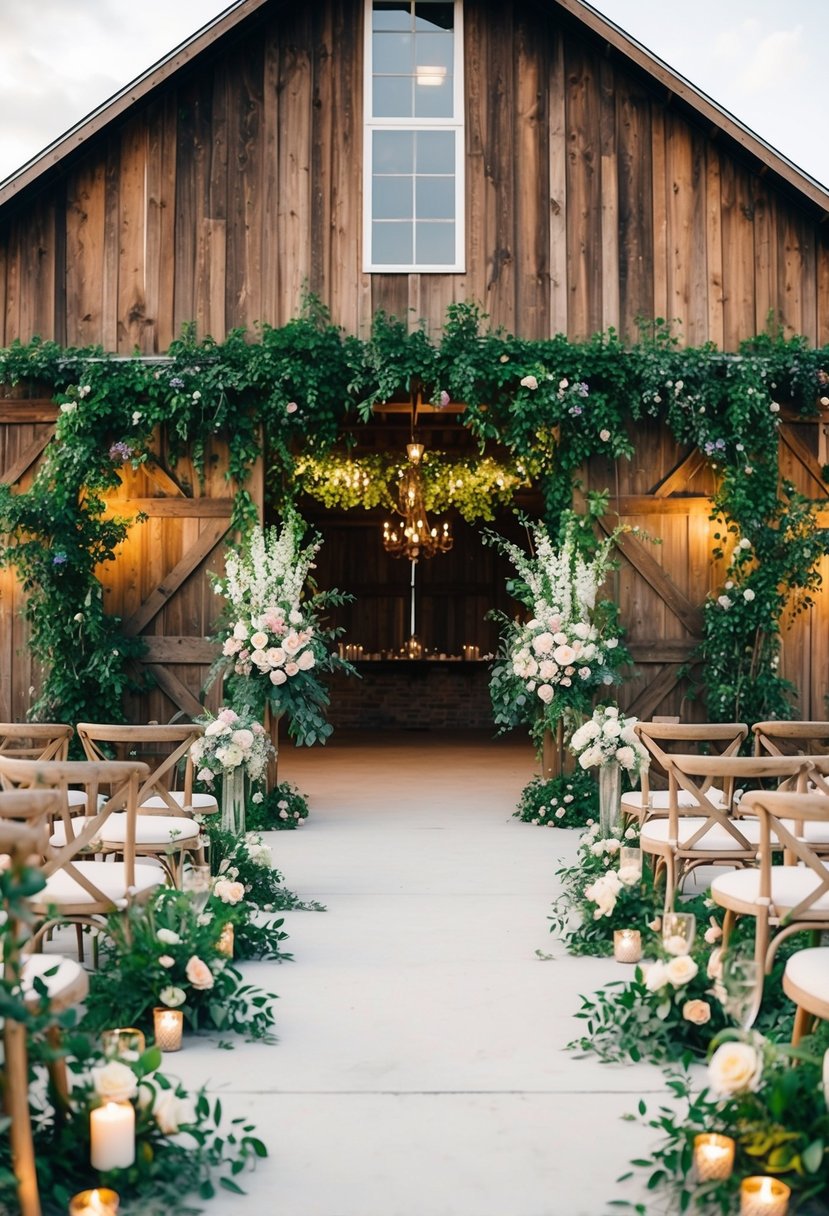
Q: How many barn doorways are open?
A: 1